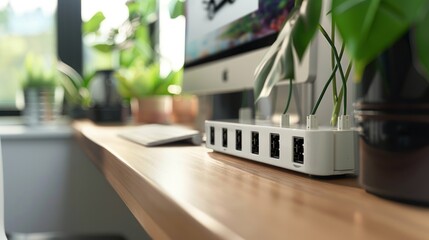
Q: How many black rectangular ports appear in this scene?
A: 6